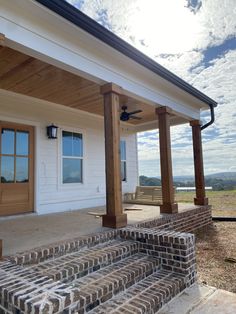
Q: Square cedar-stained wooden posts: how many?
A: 3